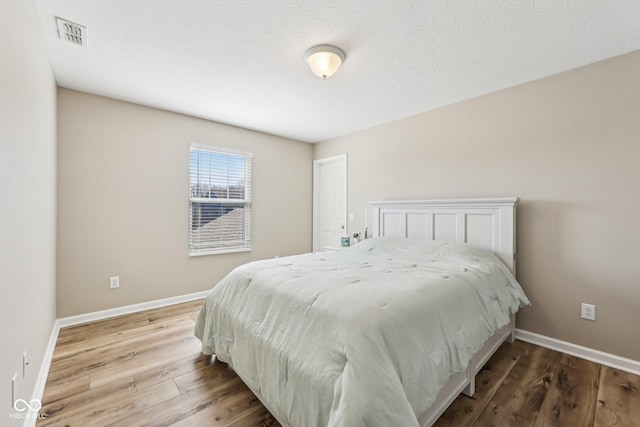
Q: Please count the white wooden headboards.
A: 1